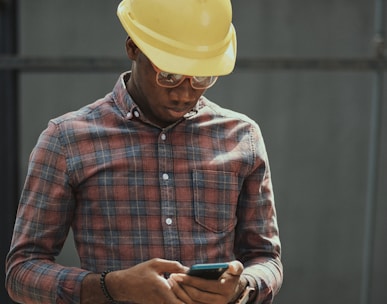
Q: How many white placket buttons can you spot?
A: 3